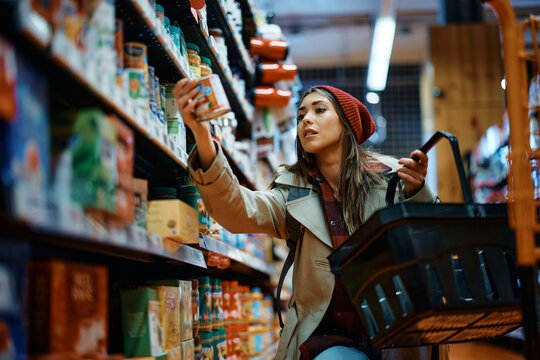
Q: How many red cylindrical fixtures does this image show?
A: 3